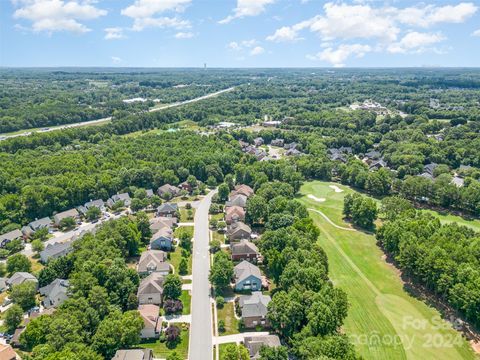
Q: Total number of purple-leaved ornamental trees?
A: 2